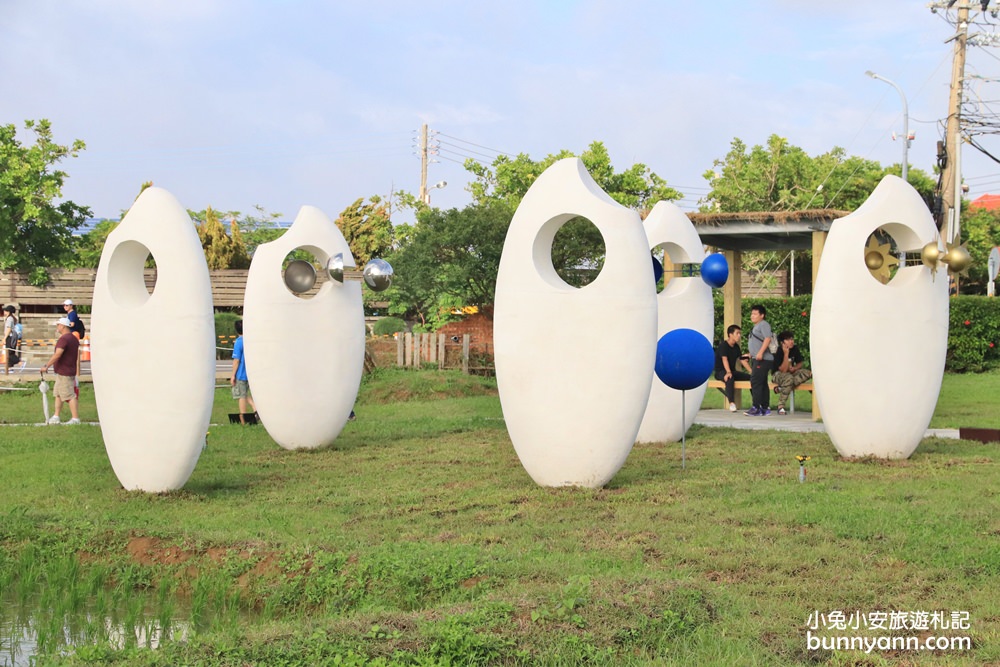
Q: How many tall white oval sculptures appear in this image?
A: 5